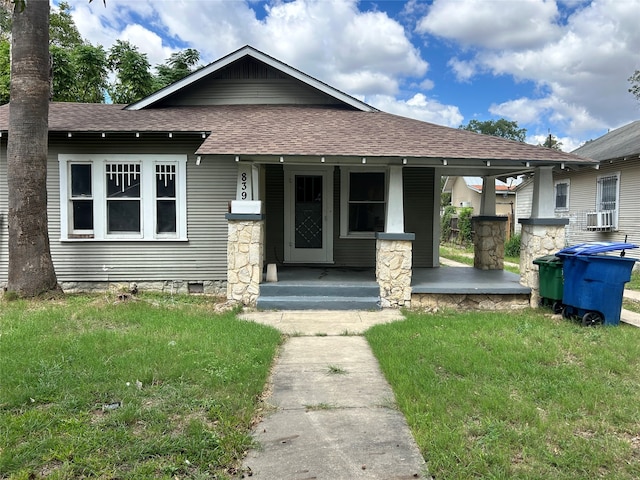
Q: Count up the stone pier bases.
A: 4